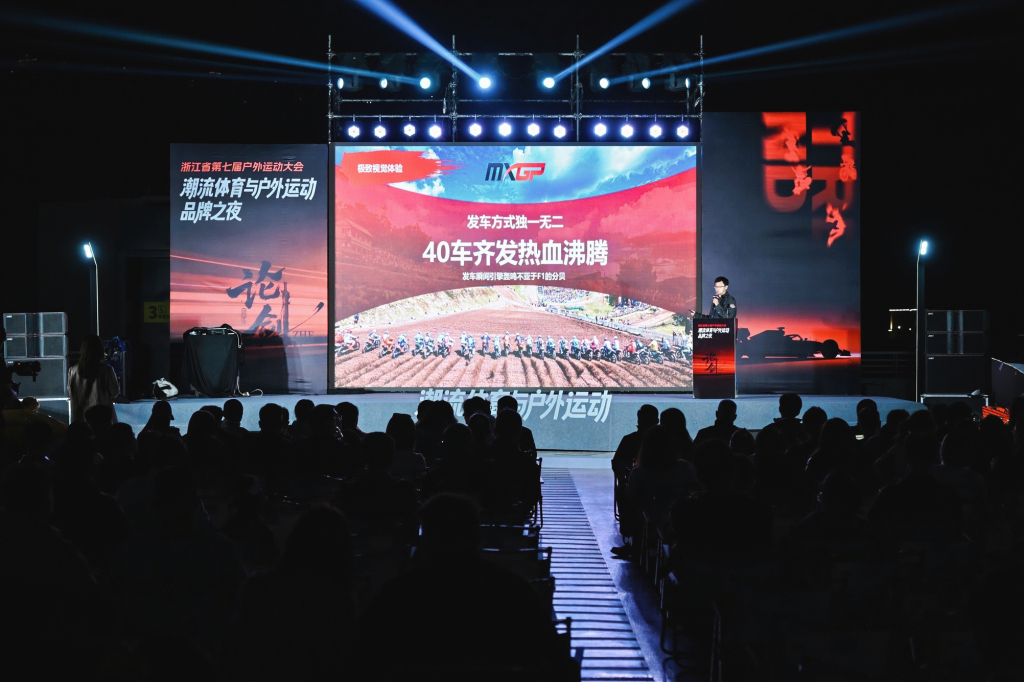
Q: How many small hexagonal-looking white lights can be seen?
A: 12